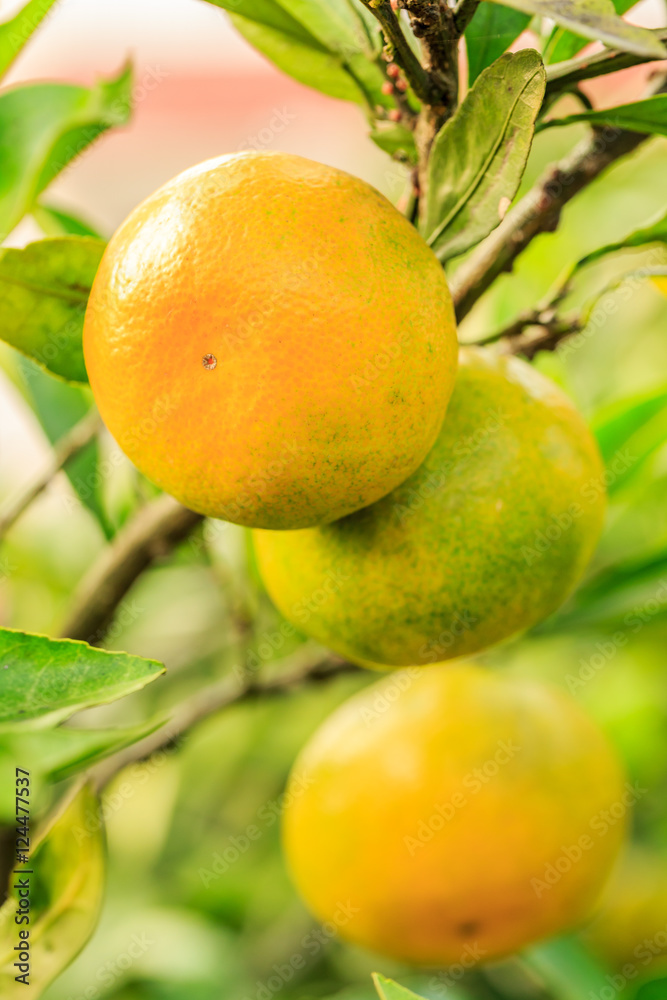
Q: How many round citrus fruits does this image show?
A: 3